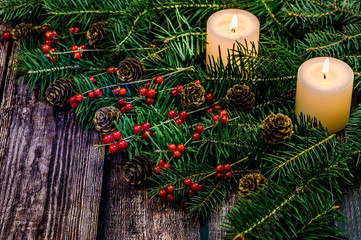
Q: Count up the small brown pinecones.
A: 10